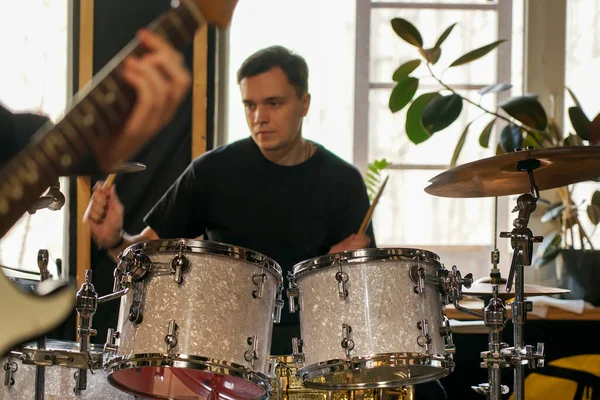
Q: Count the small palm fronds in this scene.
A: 1